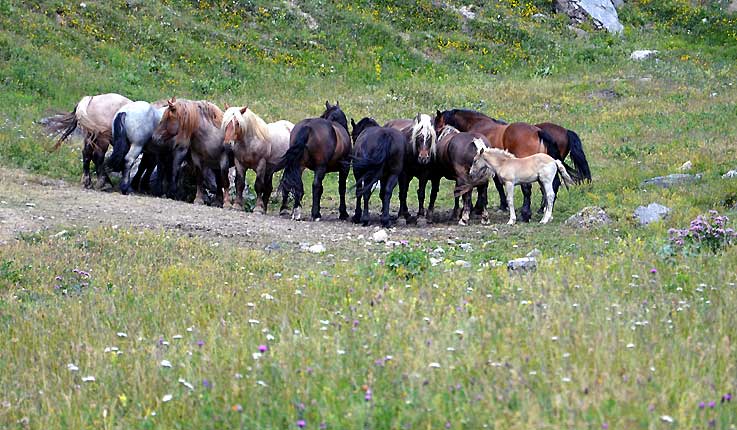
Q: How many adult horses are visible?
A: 10